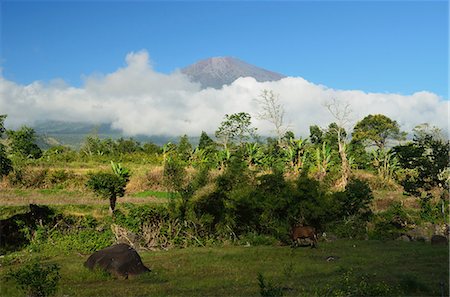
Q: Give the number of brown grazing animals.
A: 1